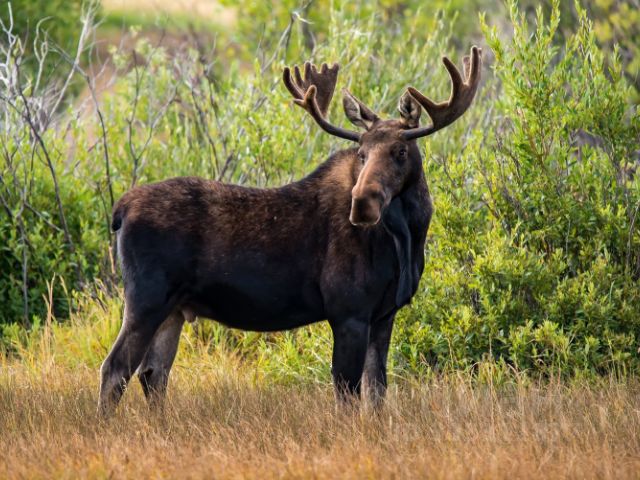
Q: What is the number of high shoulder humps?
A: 1